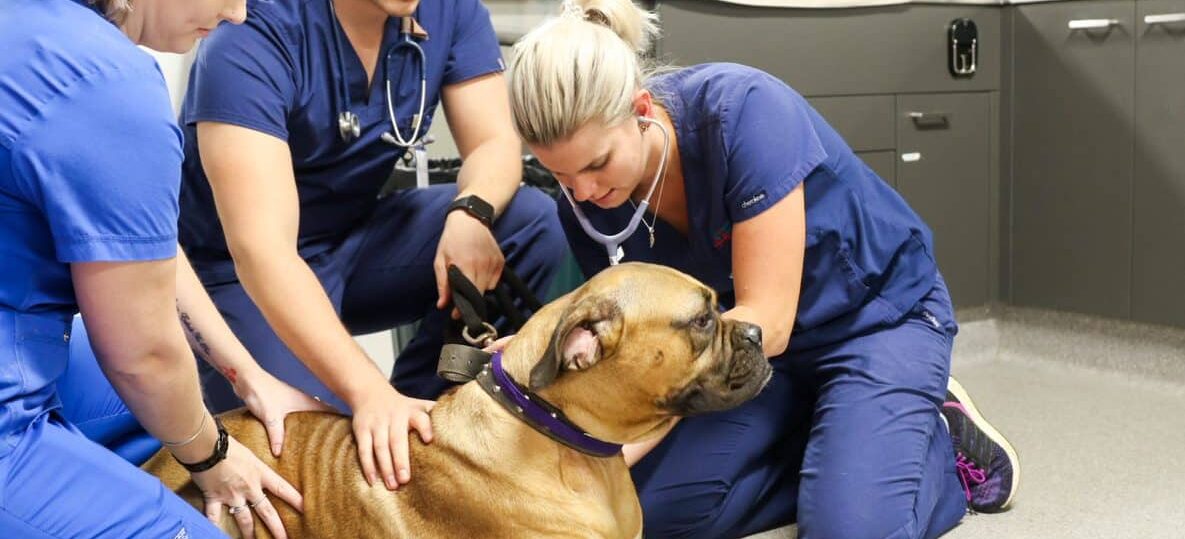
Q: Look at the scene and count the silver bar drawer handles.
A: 3